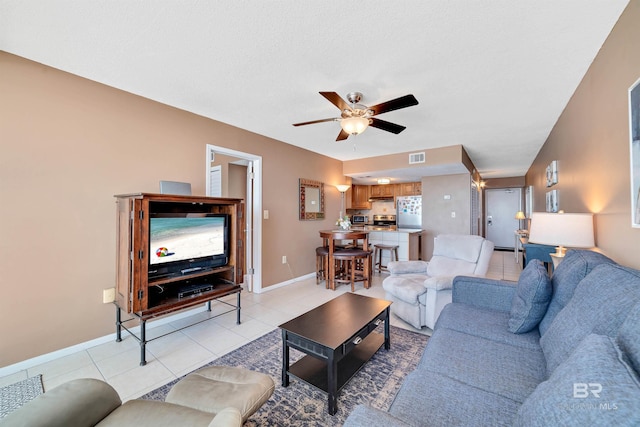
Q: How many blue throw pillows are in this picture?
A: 2